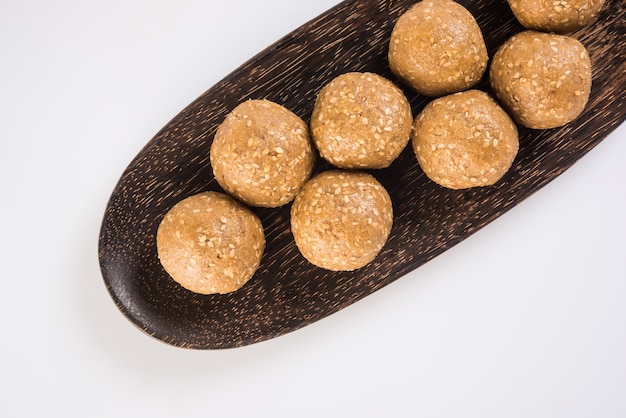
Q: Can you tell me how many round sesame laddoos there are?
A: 8